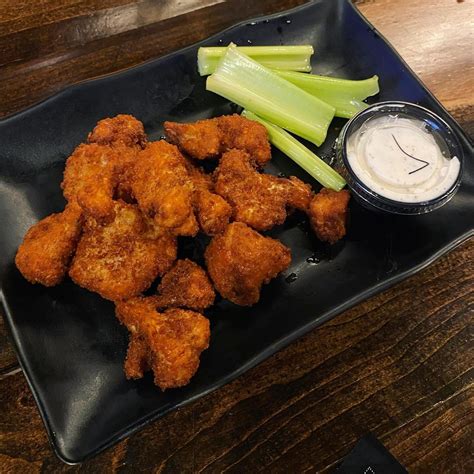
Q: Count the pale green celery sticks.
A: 4